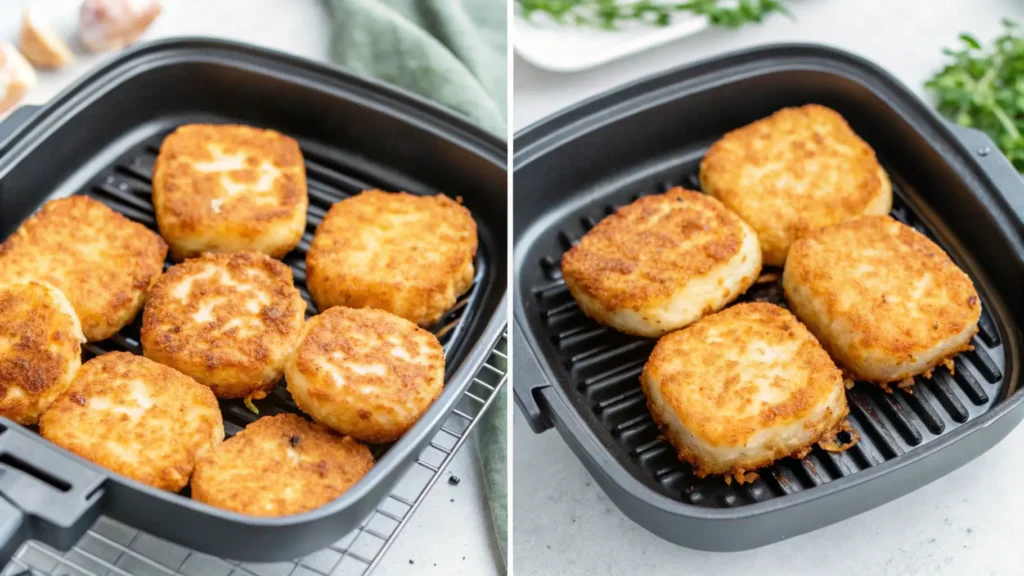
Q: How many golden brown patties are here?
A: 12